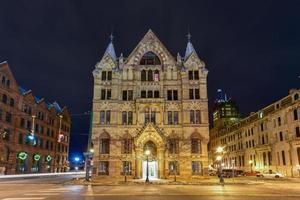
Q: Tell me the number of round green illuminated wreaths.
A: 3